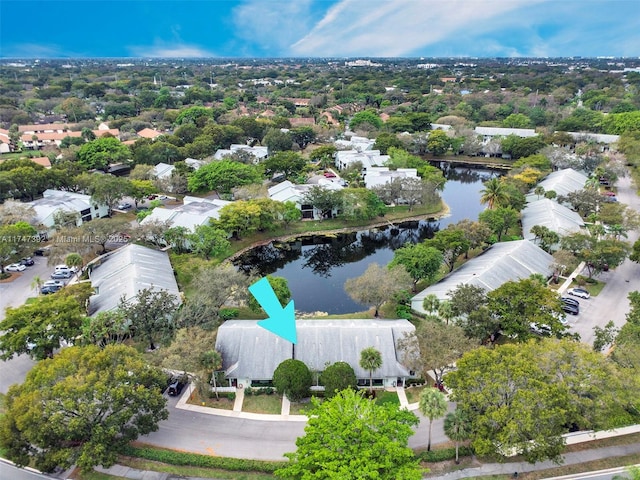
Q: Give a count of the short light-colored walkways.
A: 3